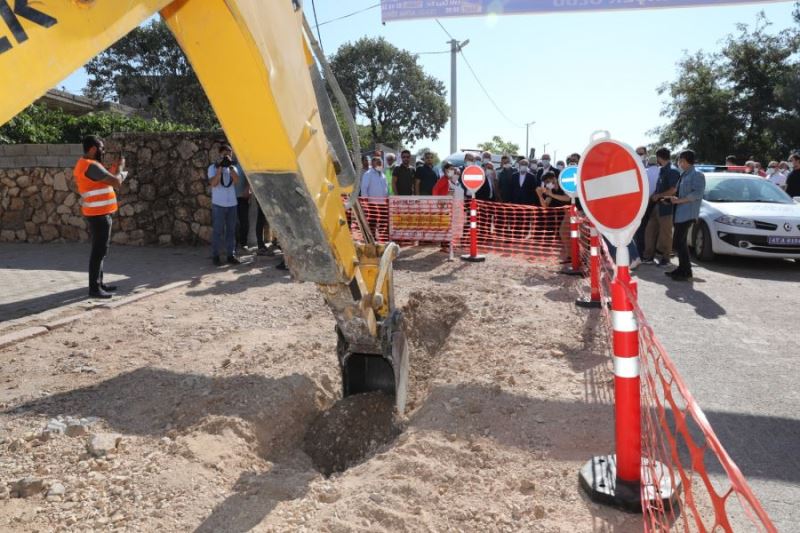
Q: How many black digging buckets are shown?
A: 1